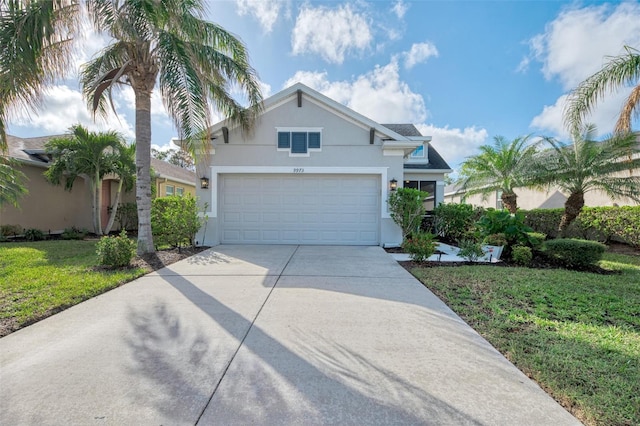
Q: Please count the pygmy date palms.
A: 2